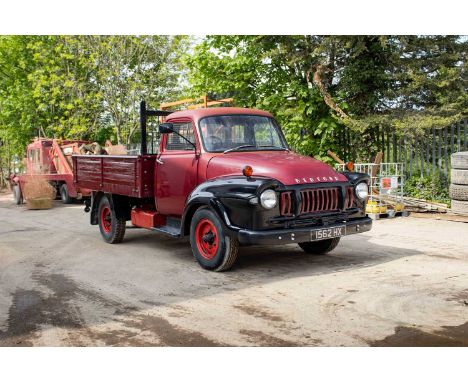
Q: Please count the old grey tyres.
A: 4